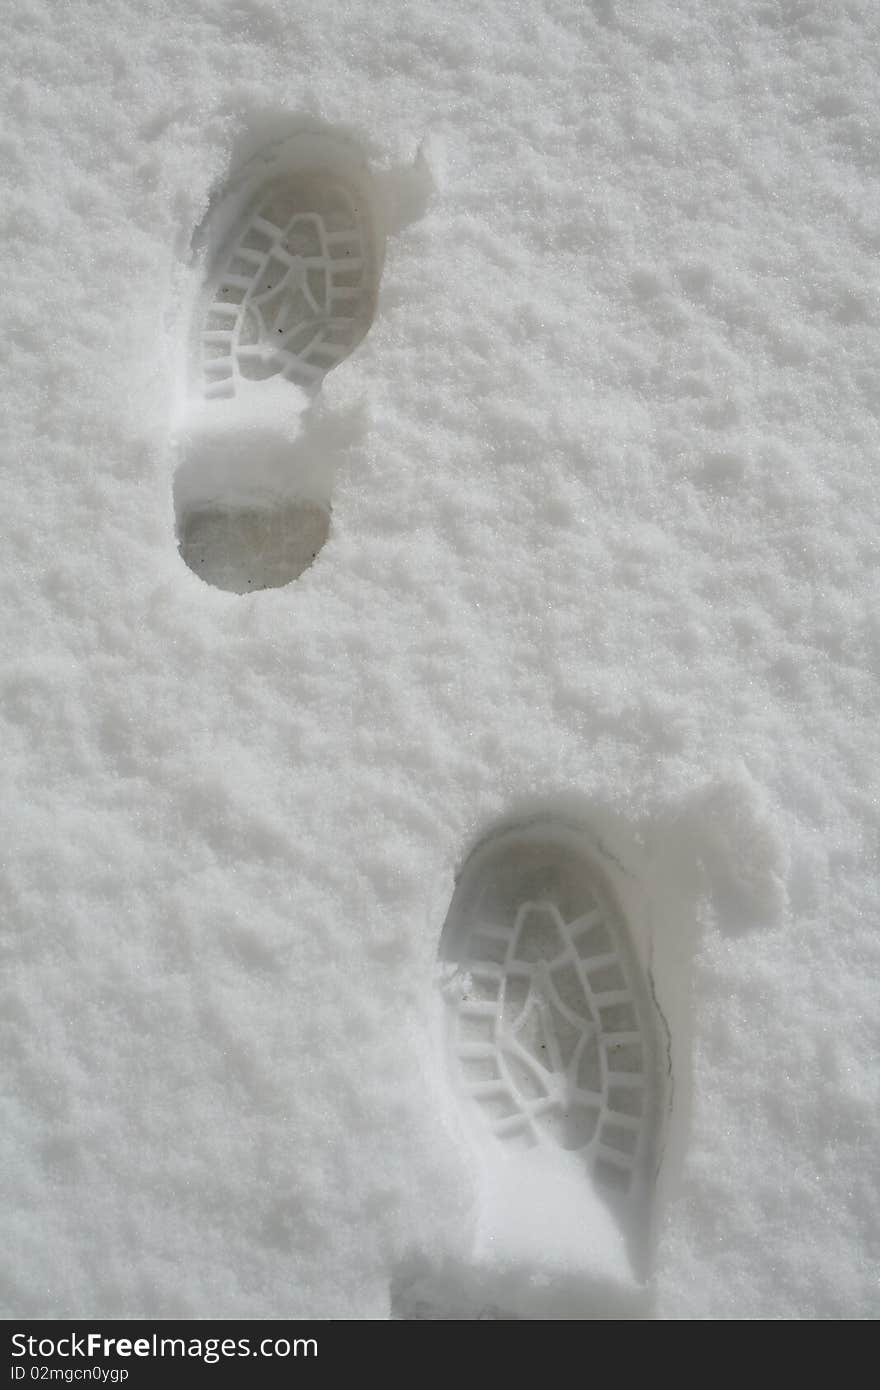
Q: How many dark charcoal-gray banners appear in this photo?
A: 1